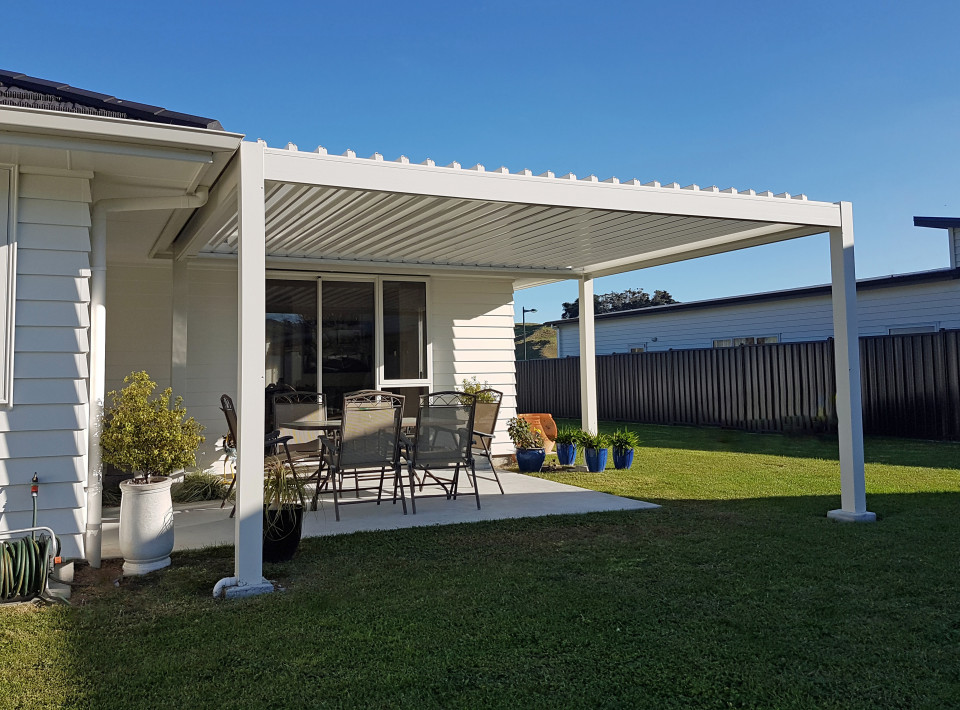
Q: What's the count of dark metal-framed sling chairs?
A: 6